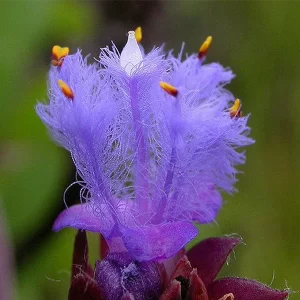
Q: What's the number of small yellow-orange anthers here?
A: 6